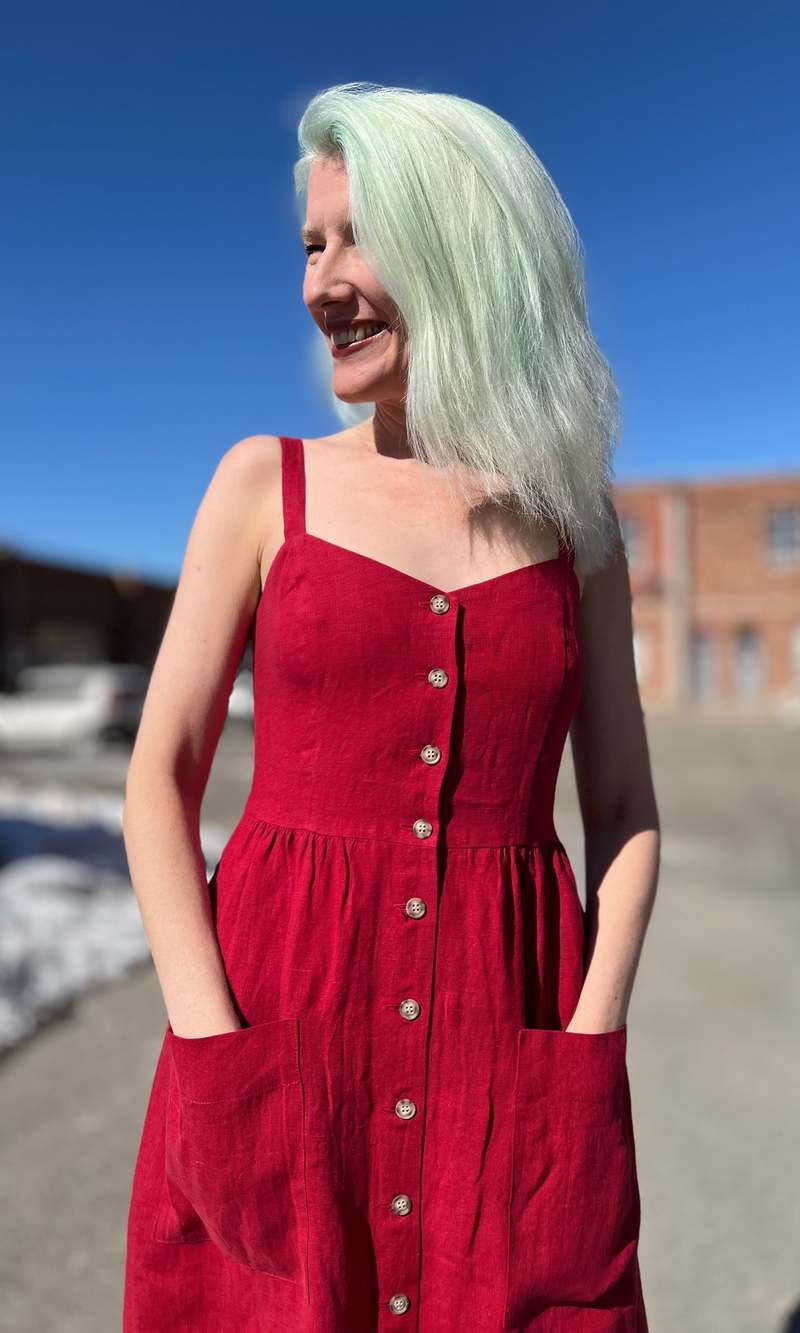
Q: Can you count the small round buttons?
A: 9